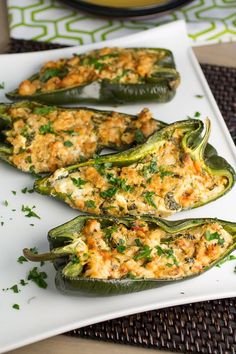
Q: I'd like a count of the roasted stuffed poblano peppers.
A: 4